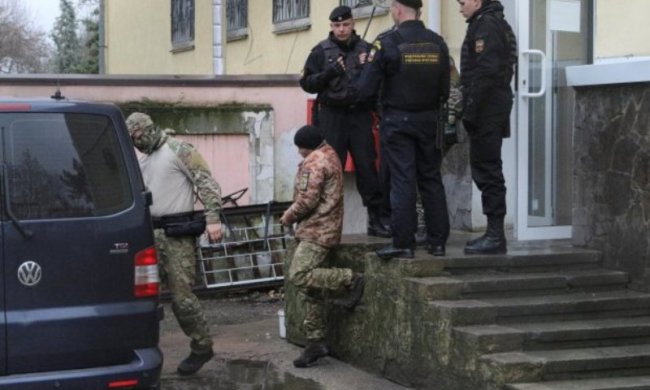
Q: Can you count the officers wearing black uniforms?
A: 3